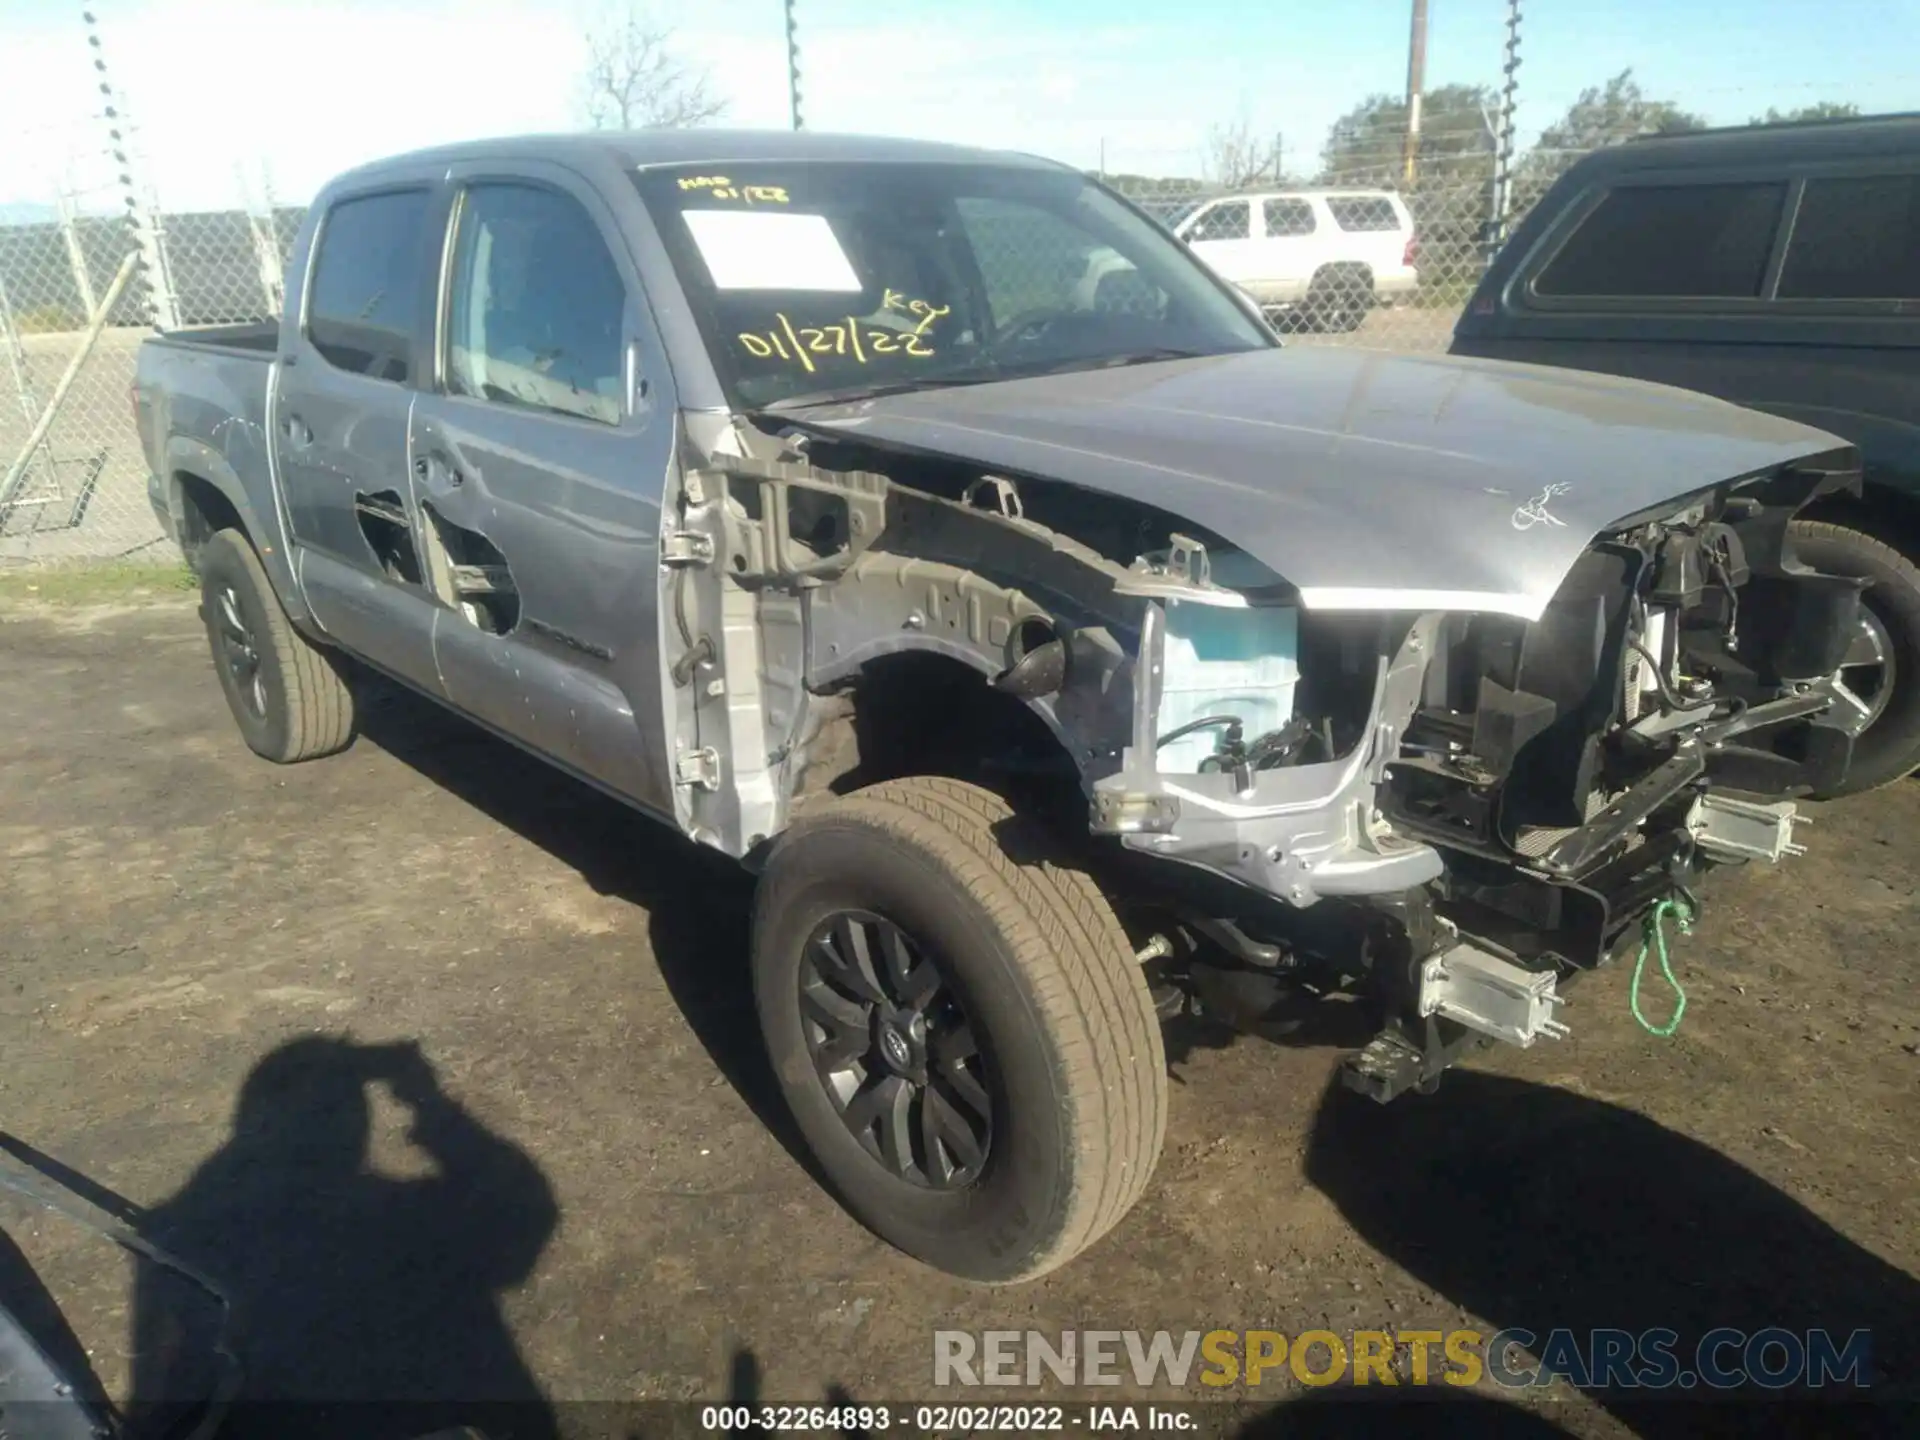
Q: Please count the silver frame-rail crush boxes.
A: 2